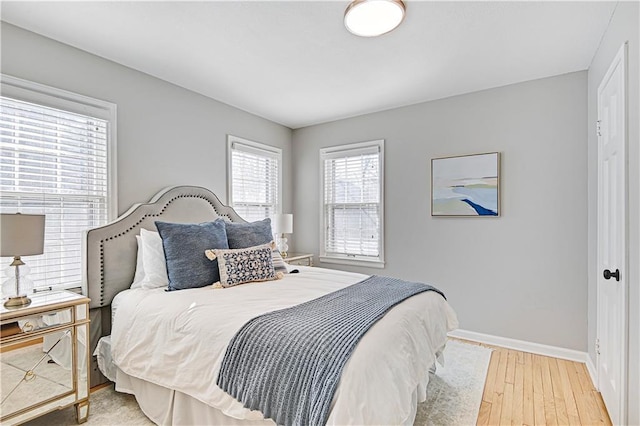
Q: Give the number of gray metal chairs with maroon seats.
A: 0